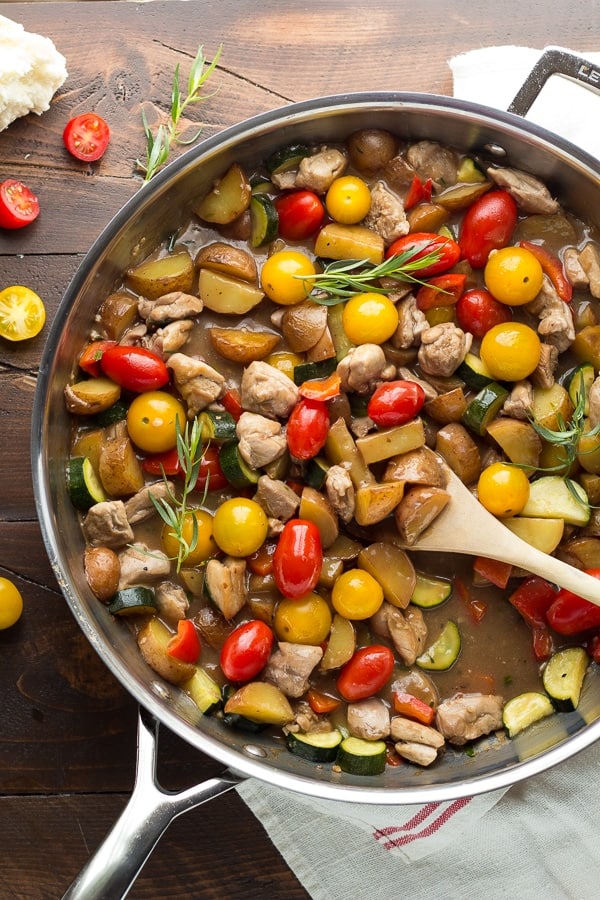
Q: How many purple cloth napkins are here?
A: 0